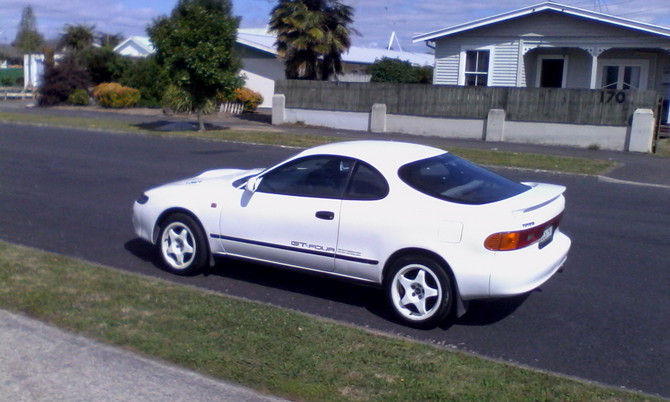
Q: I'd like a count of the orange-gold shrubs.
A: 2